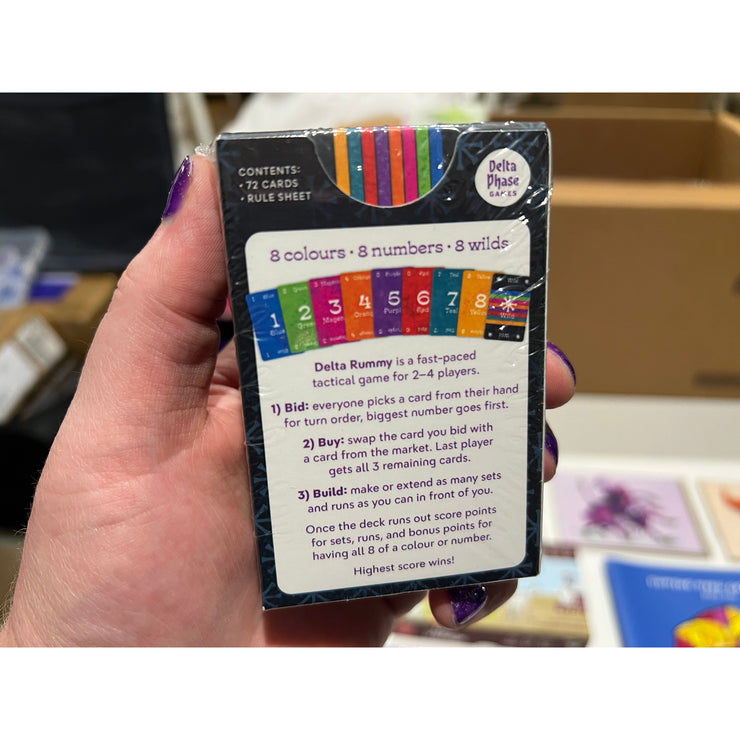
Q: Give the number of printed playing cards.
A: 9